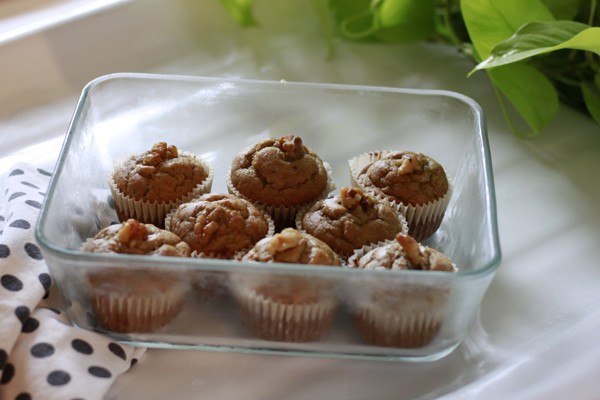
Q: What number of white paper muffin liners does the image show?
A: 8